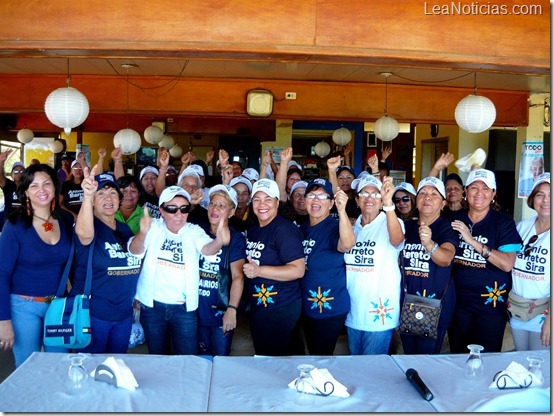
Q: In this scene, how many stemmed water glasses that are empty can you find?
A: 4